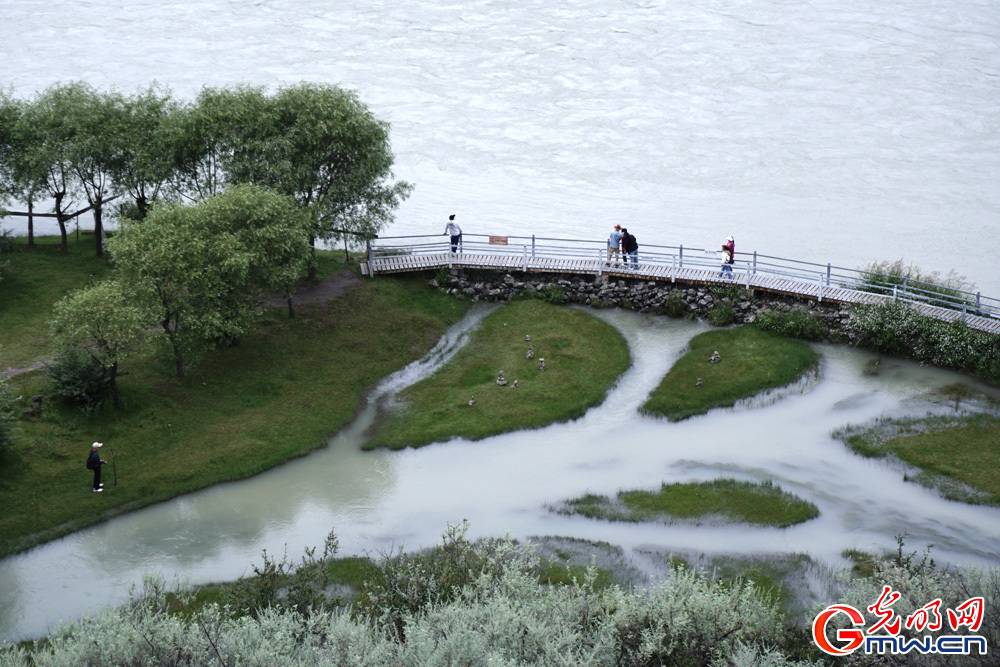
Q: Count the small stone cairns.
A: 8